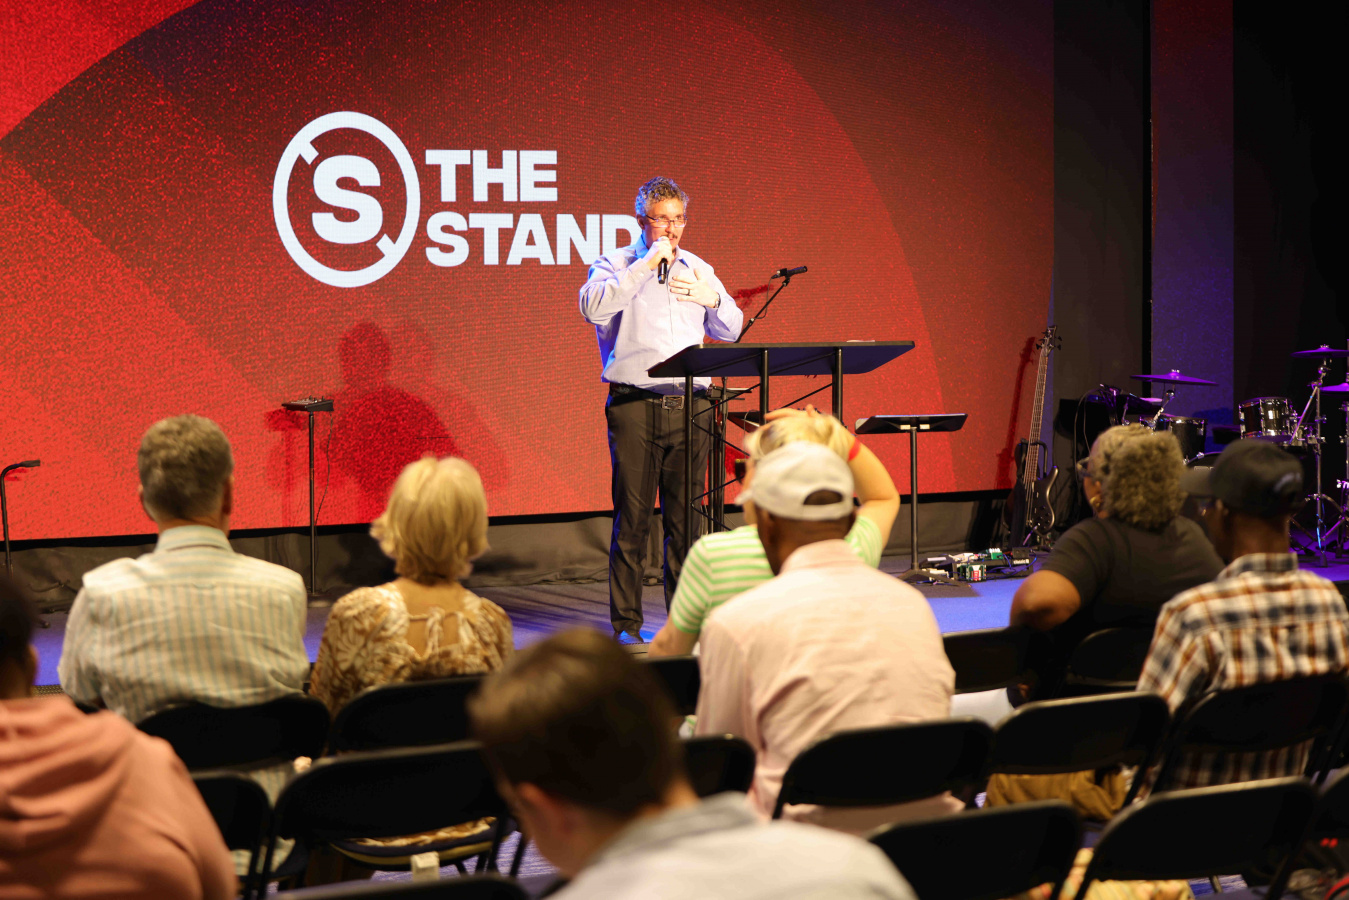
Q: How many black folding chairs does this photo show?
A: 15